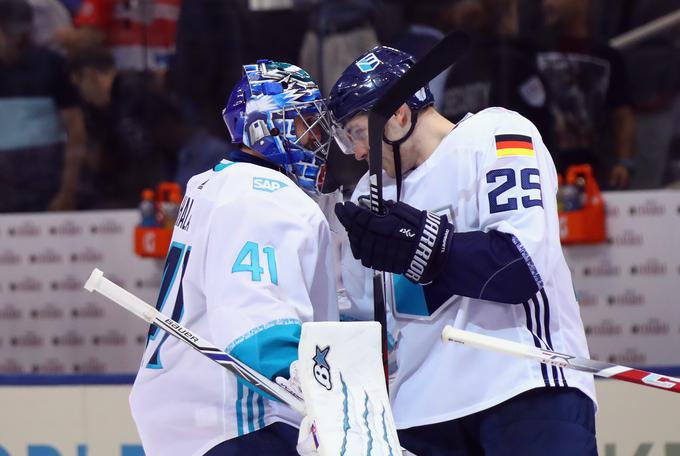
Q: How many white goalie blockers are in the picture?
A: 1